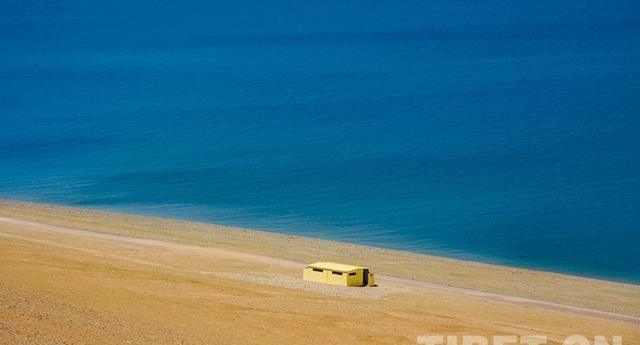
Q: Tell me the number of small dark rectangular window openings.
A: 3